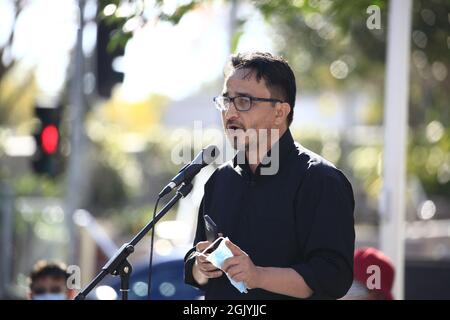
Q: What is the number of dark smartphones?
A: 1